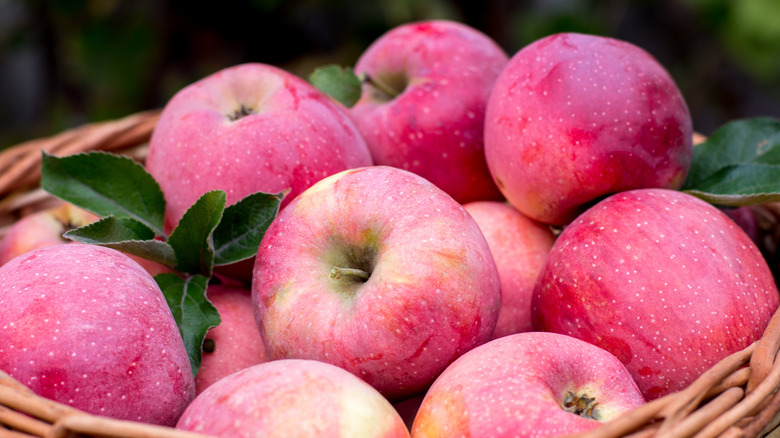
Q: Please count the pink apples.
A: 11